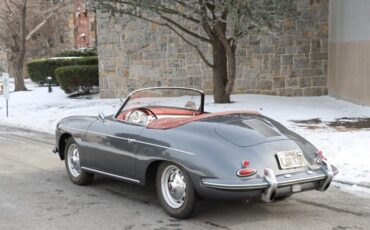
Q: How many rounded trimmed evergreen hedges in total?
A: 2